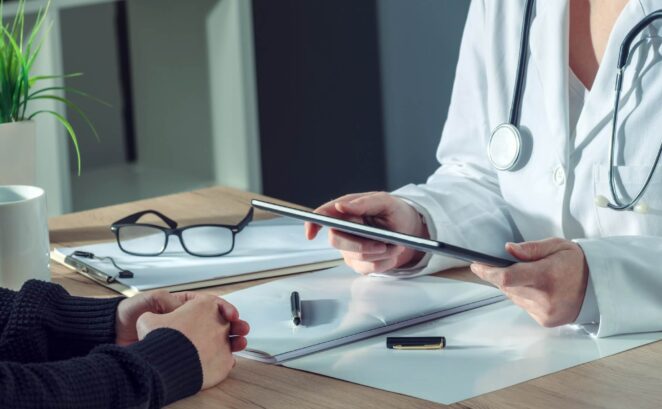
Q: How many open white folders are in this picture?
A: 1